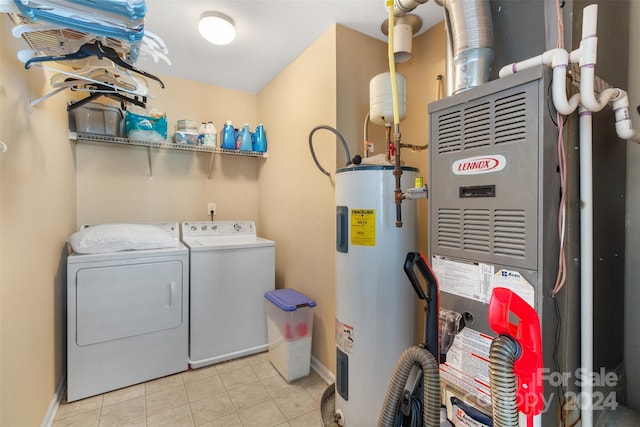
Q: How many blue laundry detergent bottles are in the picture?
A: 3